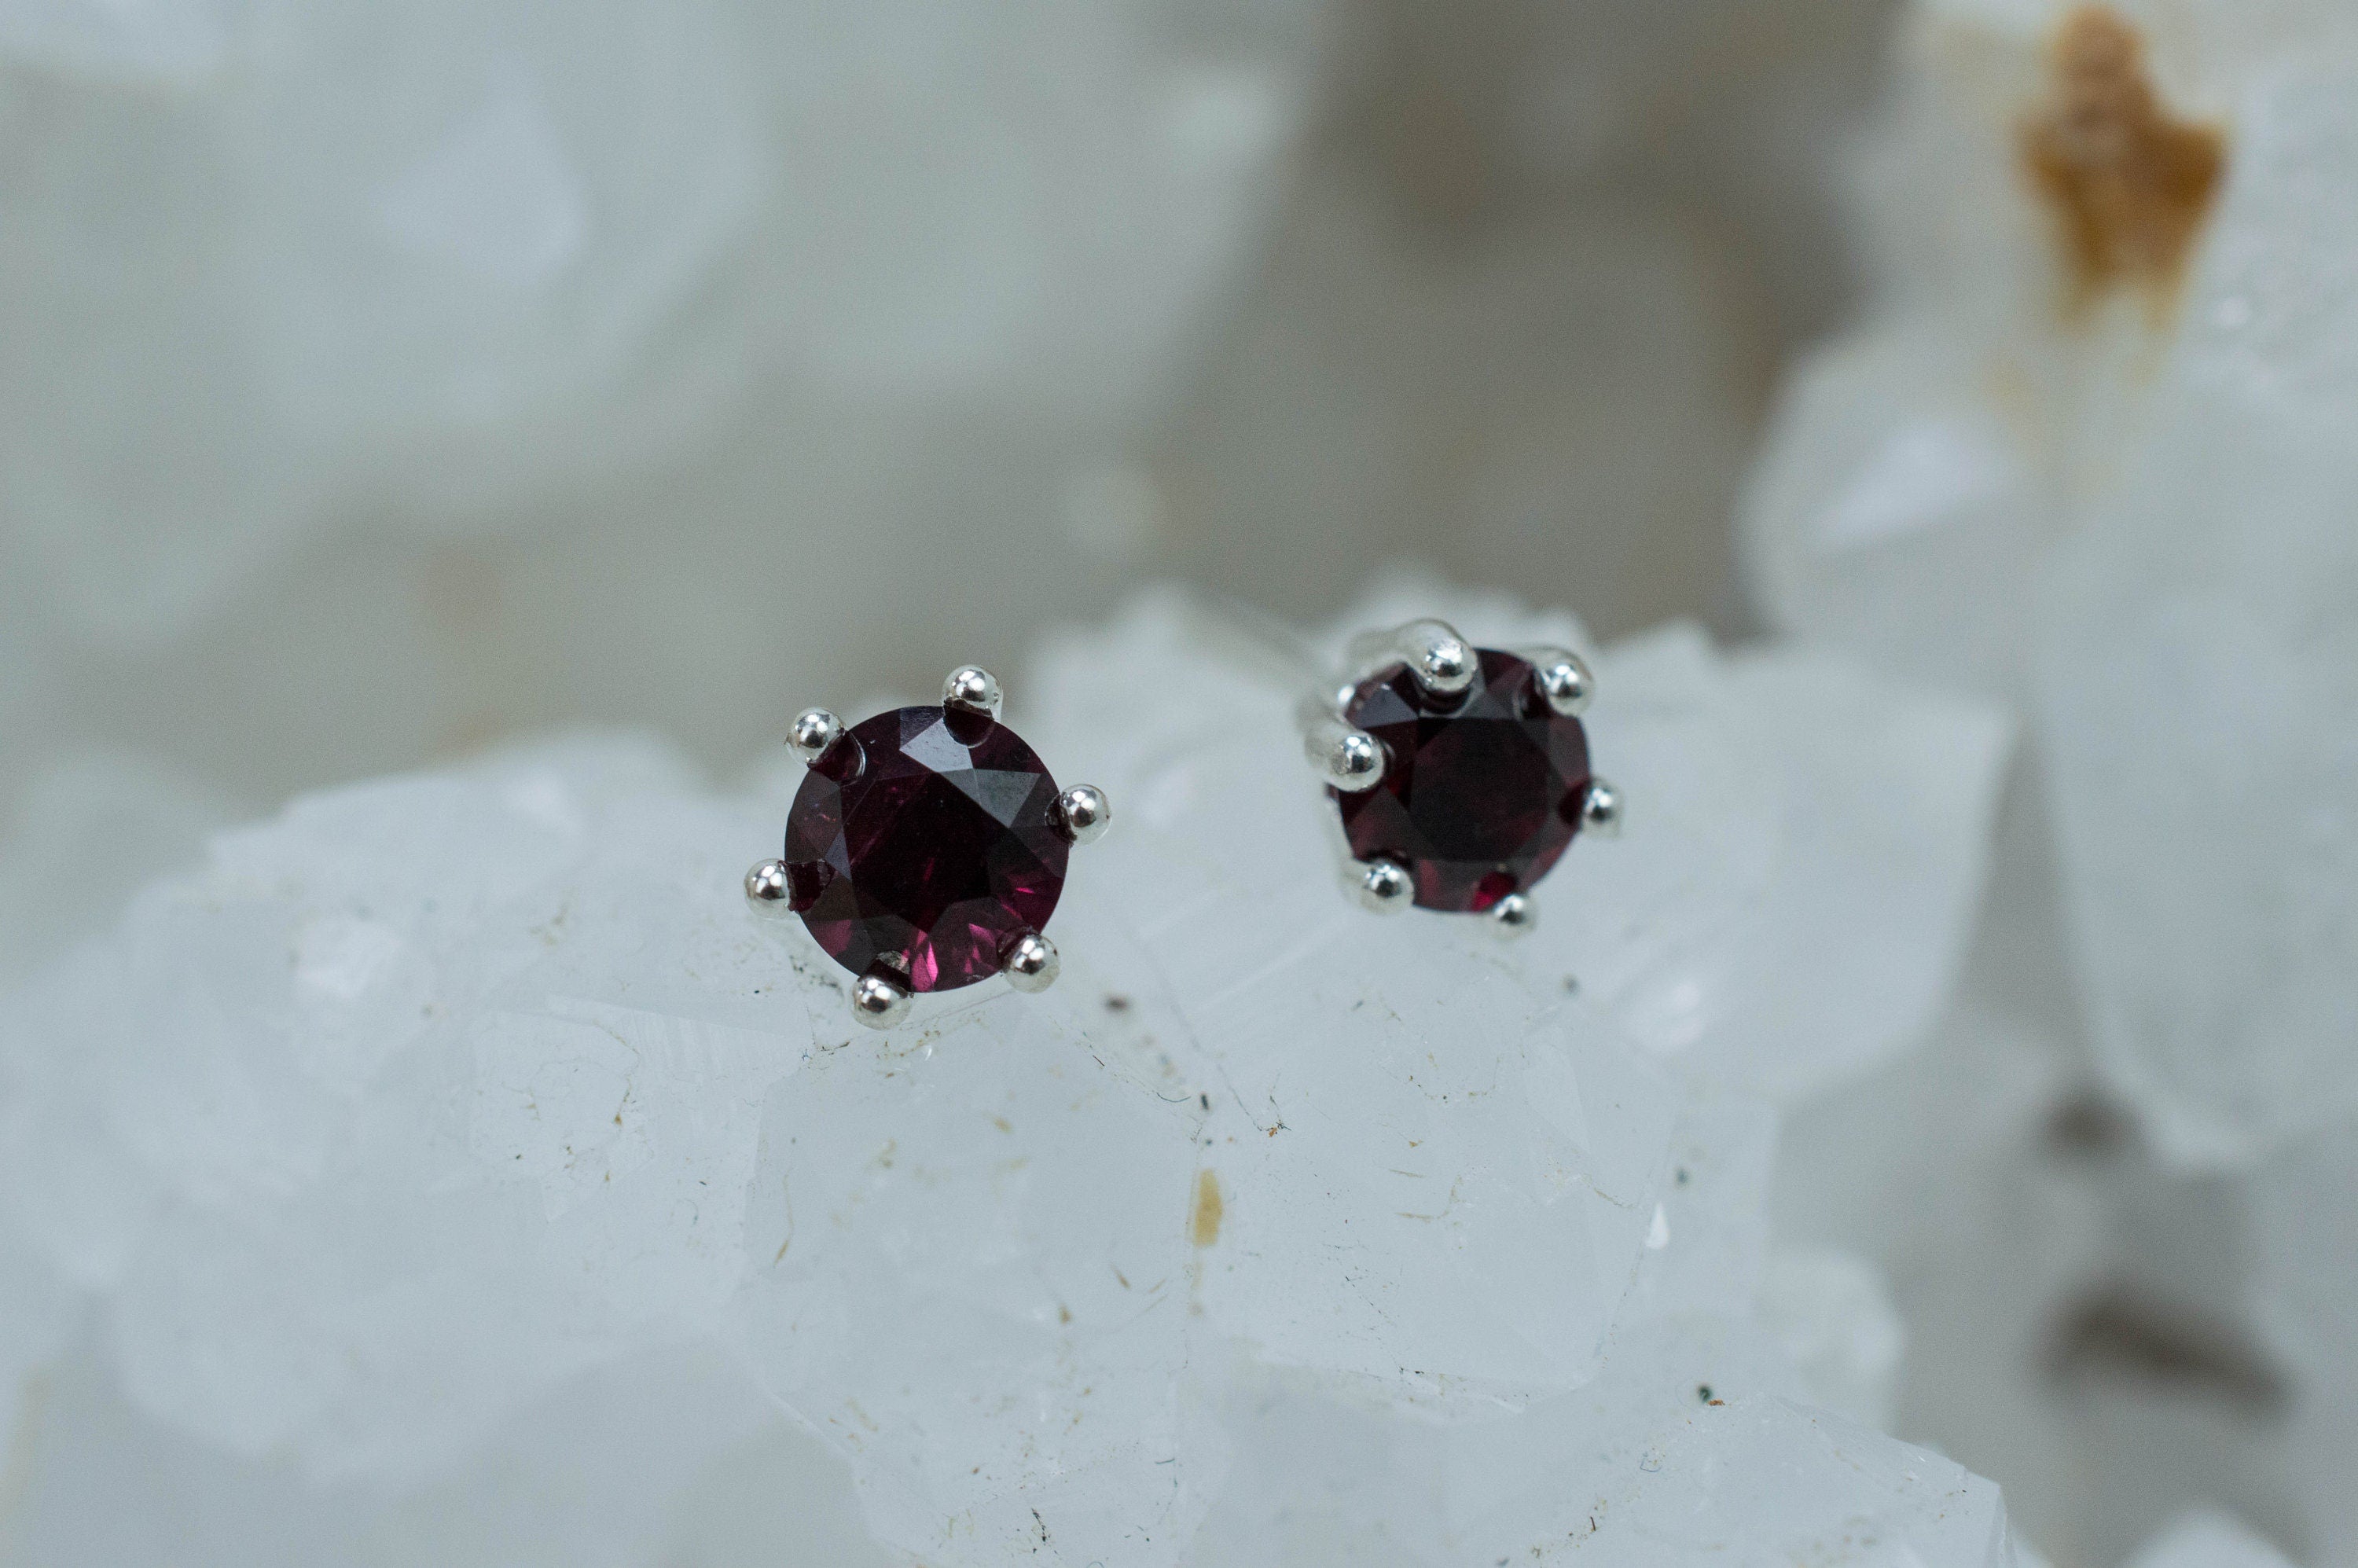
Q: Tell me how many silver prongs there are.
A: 12